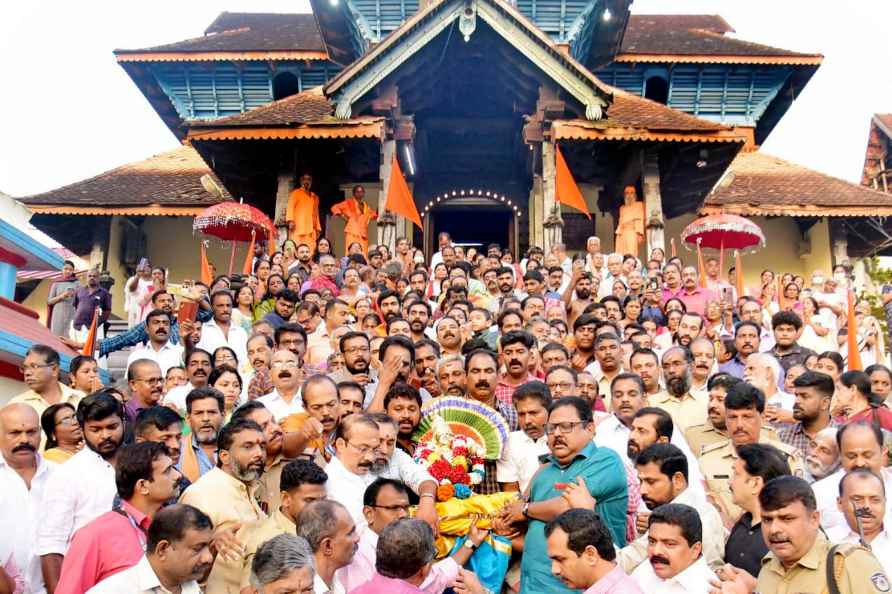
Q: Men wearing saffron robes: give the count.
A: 3